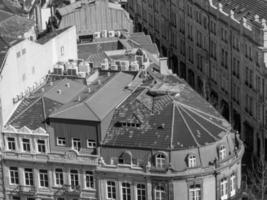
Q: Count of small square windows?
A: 2